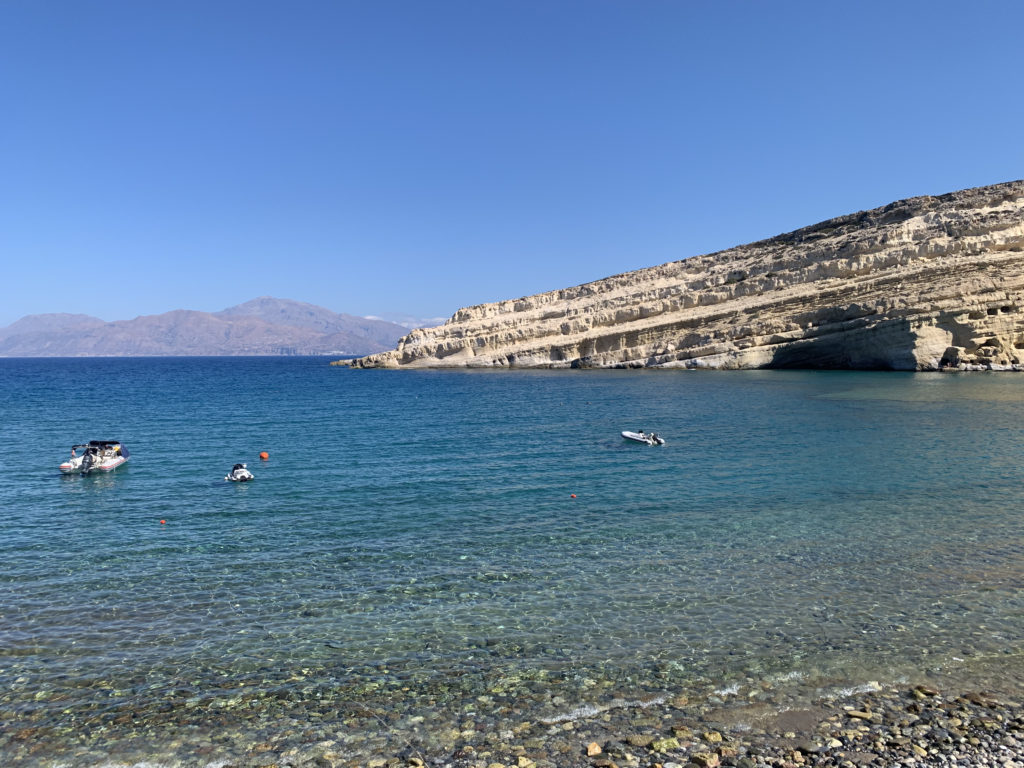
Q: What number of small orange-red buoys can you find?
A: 3